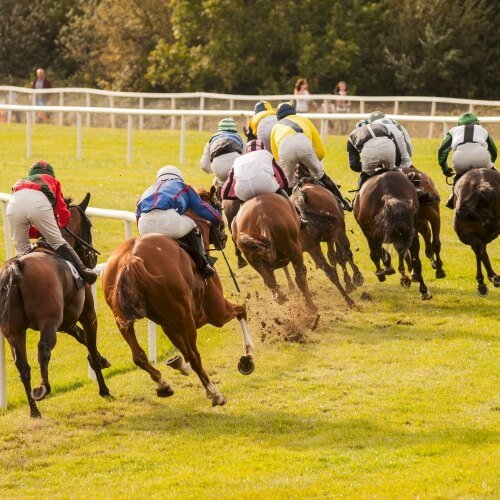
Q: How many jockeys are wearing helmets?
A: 9